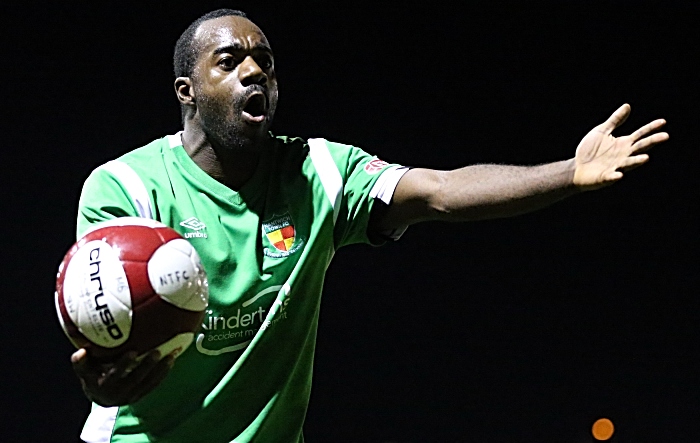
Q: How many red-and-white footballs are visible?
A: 1